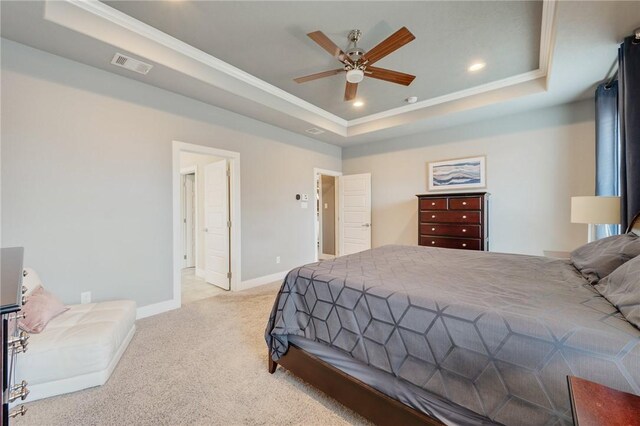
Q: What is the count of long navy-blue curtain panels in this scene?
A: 2